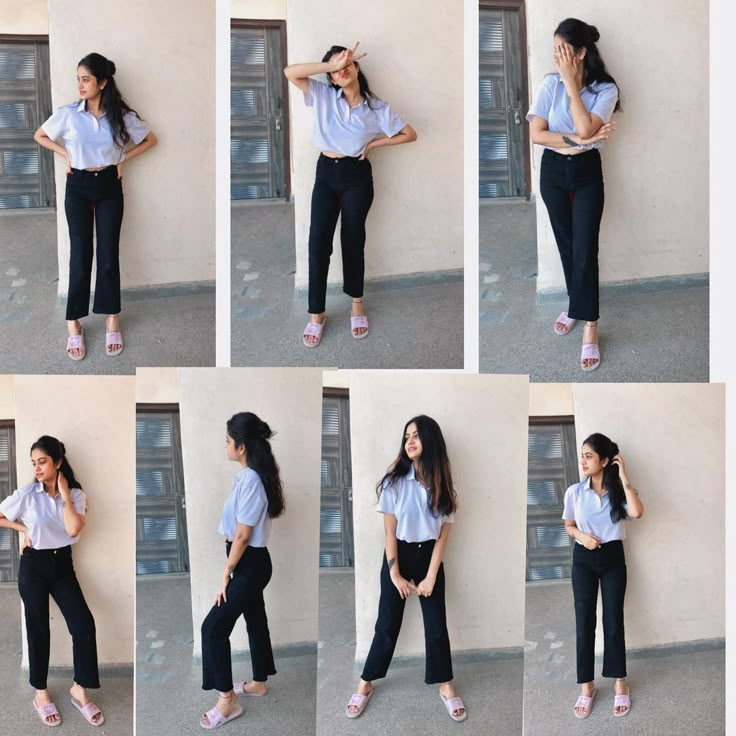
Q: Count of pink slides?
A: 14